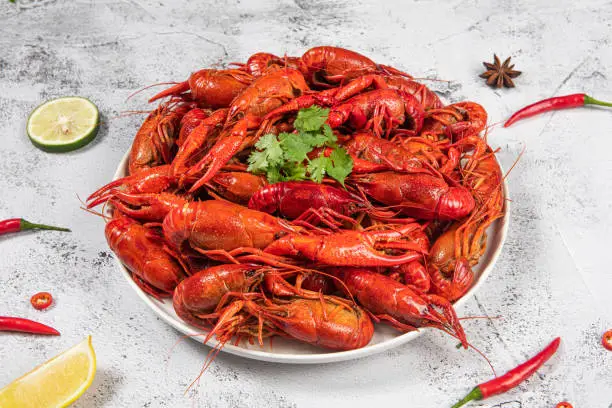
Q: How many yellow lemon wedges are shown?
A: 1